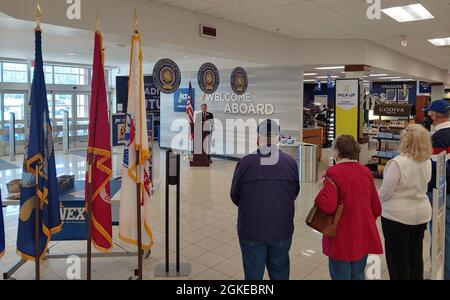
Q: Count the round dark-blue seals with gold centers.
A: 3